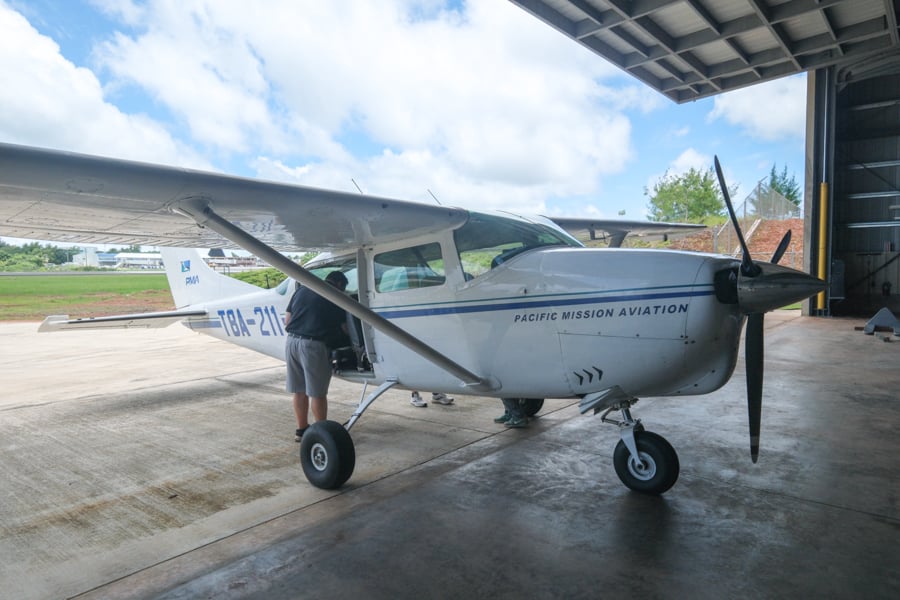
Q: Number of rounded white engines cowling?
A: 1